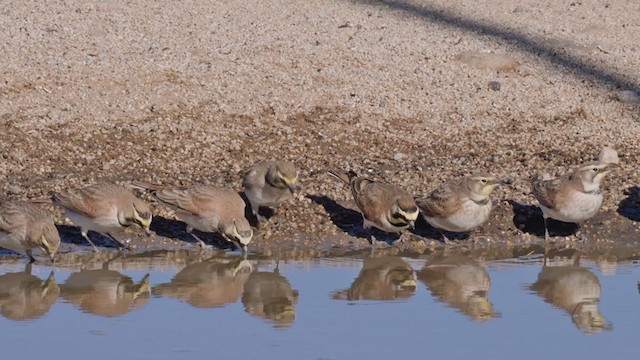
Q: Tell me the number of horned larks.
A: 7